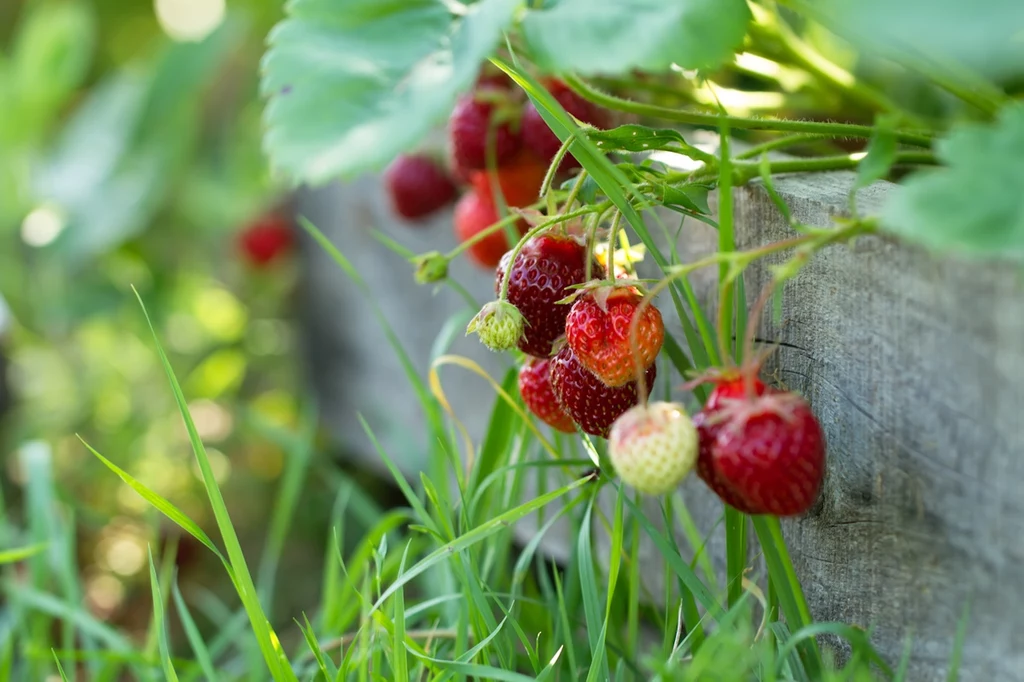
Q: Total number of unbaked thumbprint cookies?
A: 0